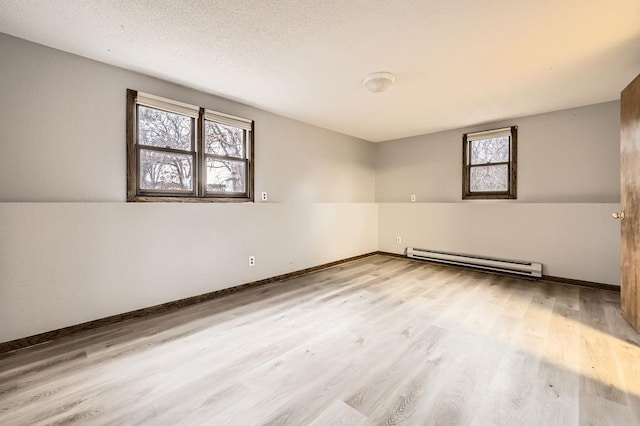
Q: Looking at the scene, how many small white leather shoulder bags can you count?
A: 0